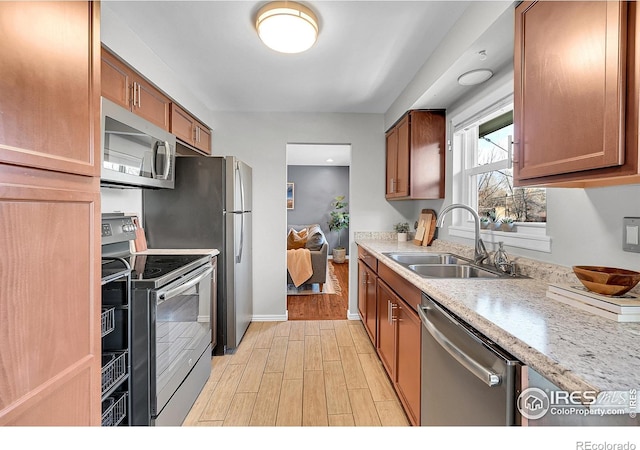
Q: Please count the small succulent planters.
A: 3